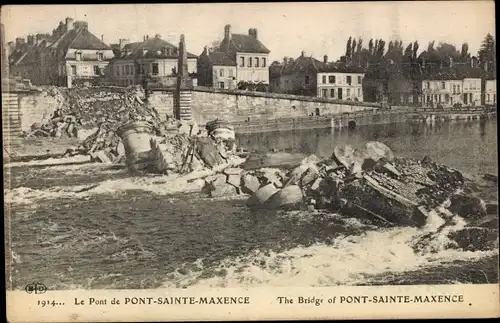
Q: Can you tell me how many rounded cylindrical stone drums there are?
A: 2